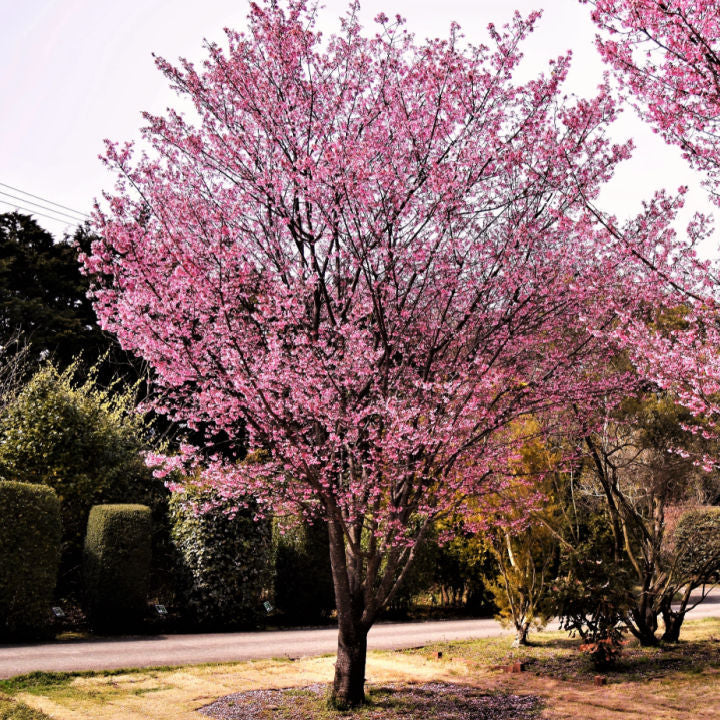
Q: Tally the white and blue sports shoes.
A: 0